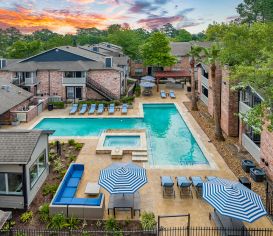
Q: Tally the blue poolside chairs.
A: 12